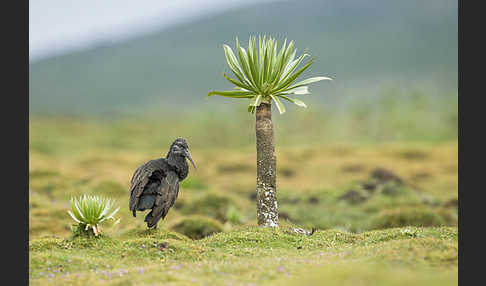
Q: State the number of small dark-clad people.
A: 0